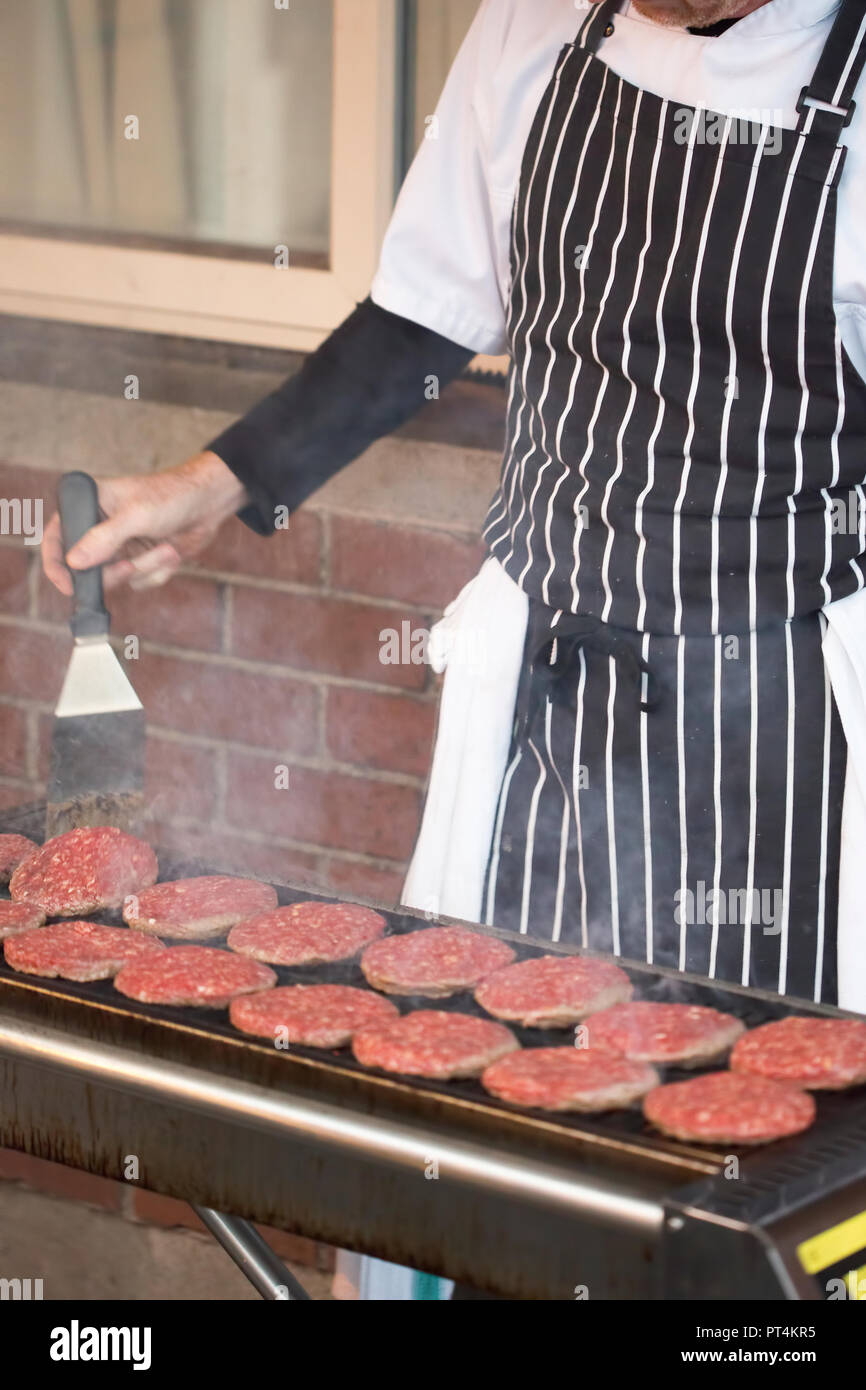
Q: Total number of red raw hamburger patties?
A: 15